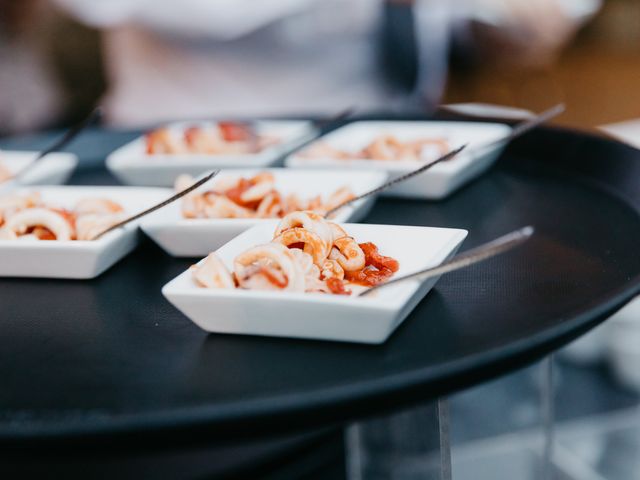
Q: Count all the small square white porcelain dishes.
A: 6